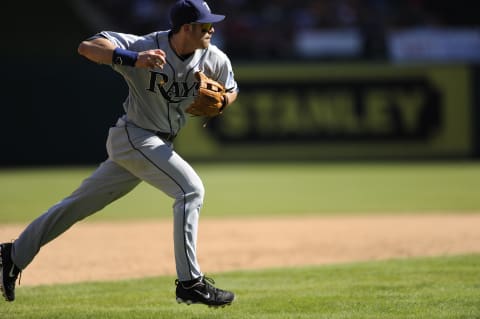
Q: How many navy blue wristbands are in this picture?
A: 1